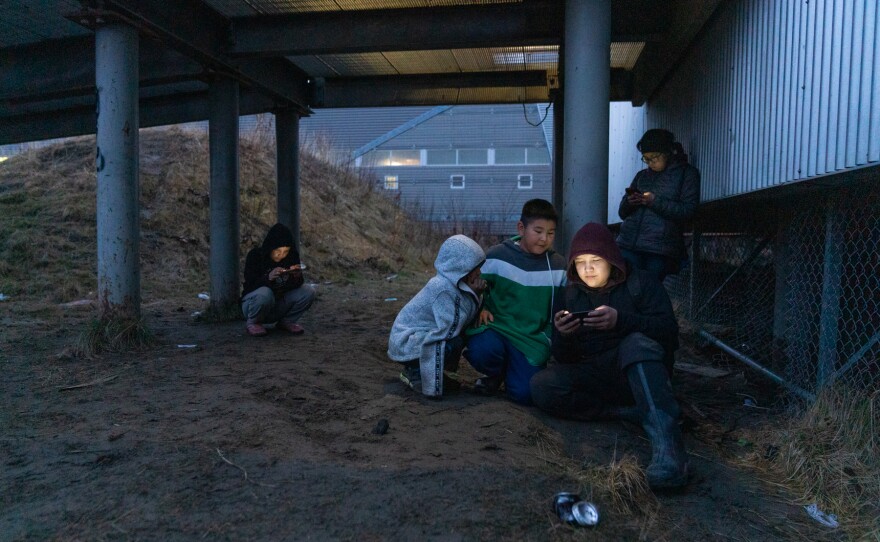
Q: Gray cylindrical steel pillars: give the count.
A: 4